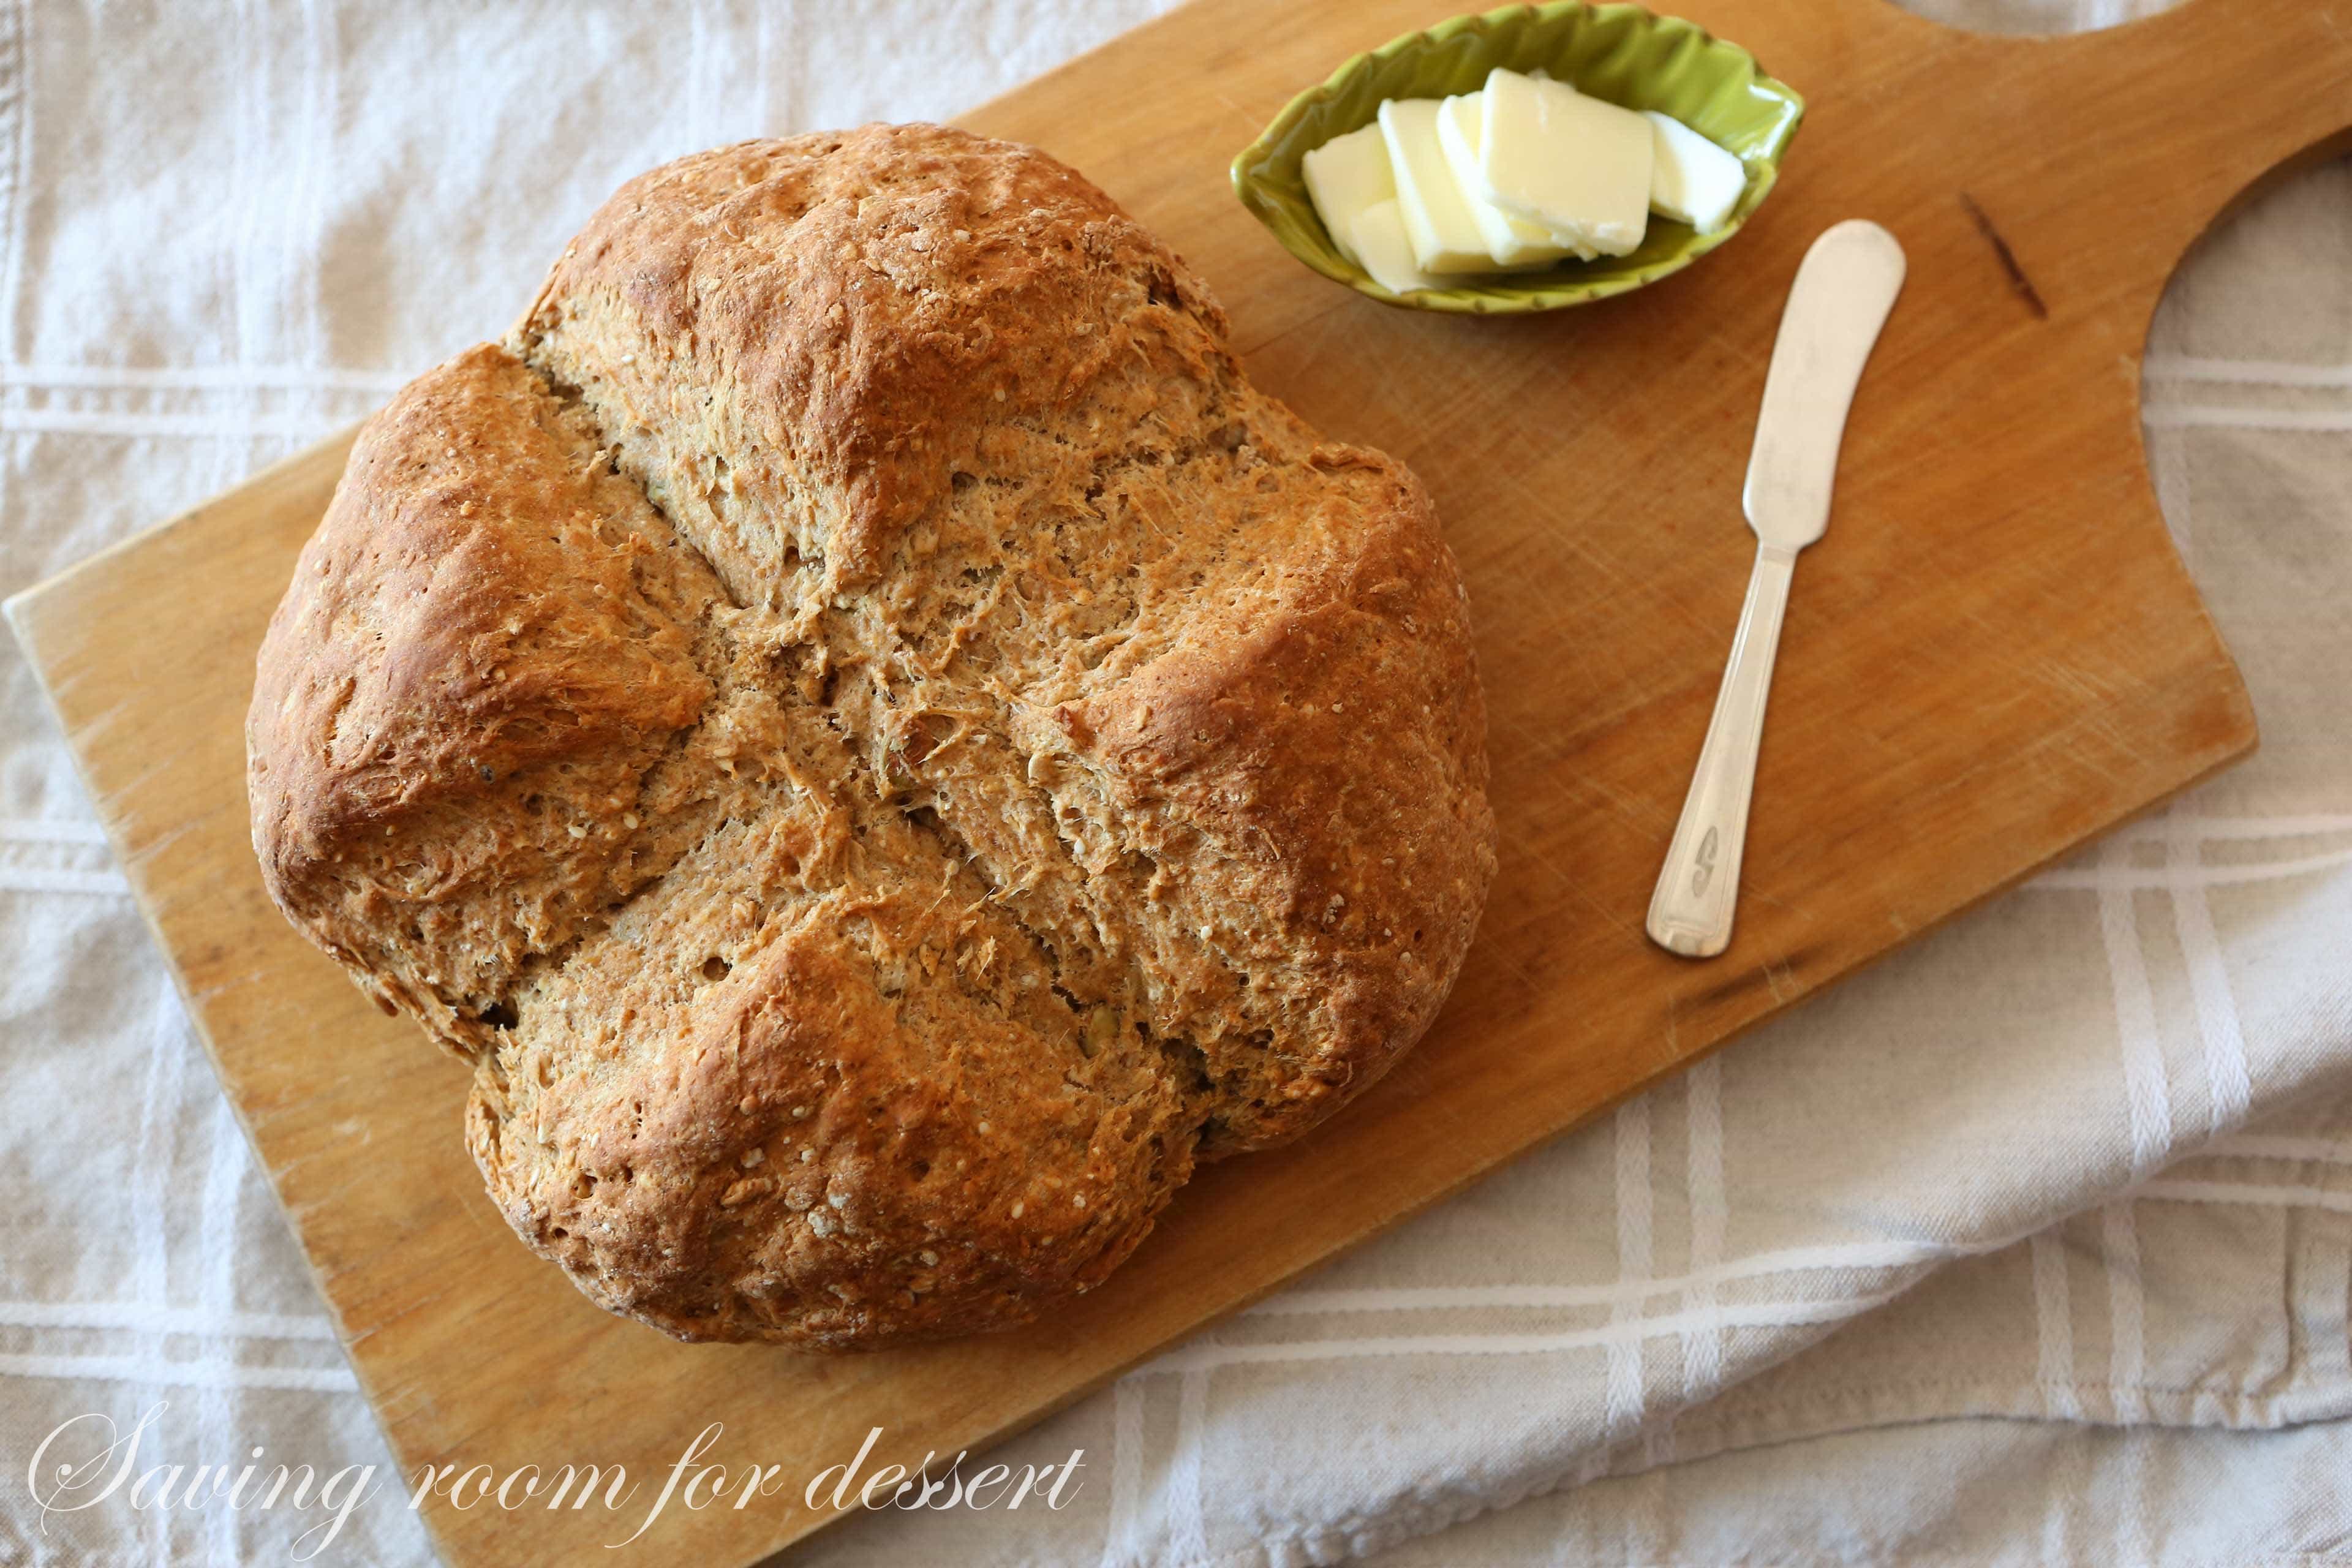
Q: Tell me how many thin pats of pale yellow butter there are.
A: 6